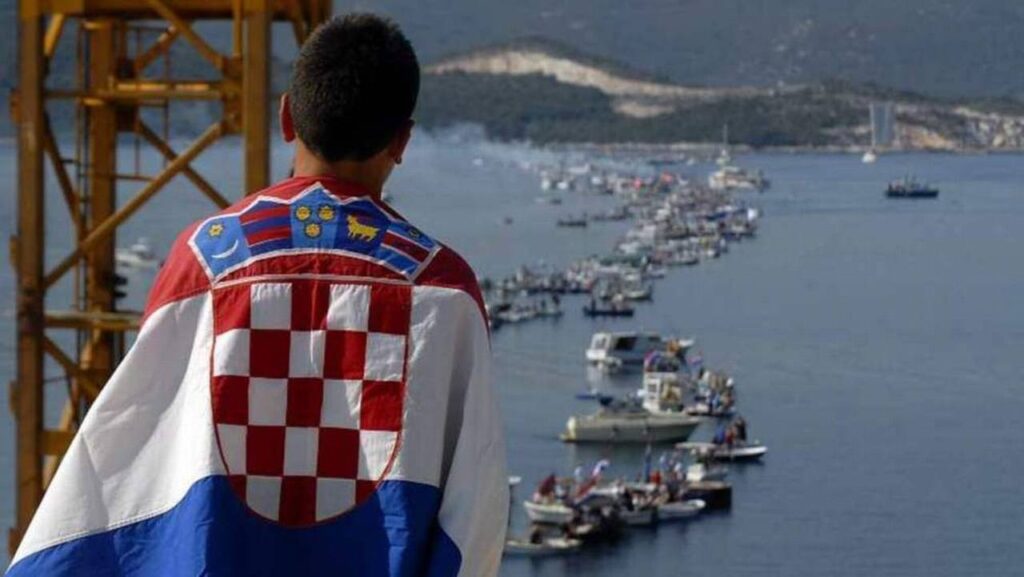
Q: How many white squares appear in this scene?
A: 12